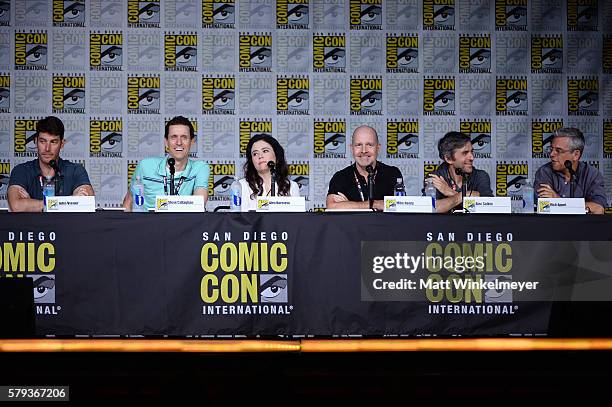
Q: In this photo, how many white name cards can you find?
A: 6